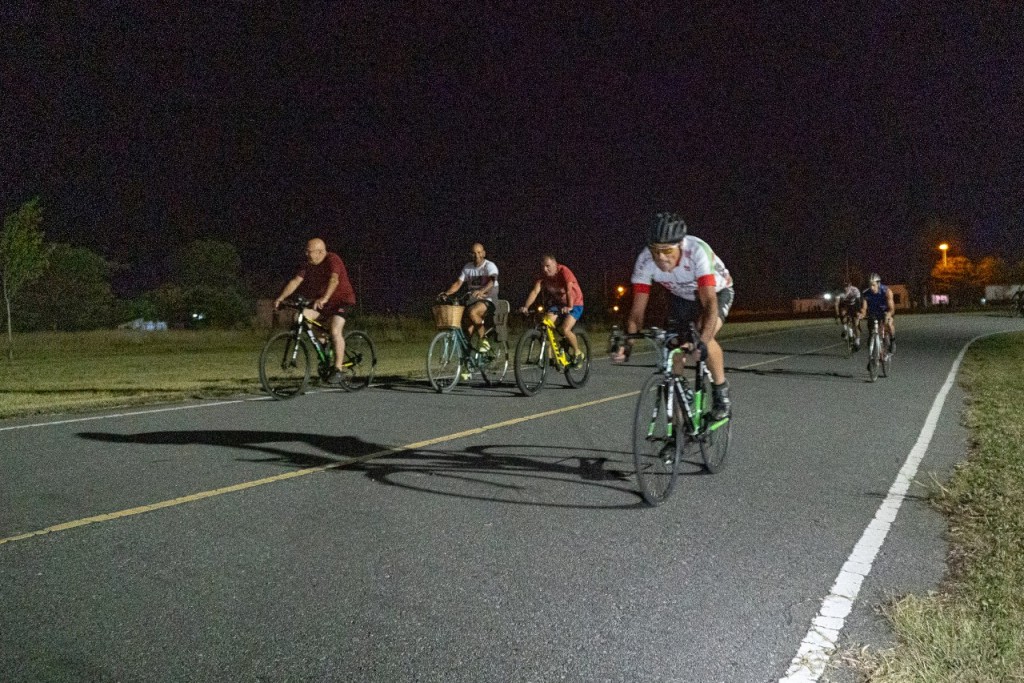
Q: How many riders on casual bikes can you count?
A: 3